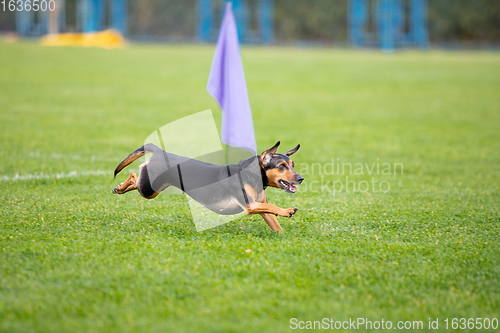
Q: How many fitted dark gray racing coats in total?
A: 0